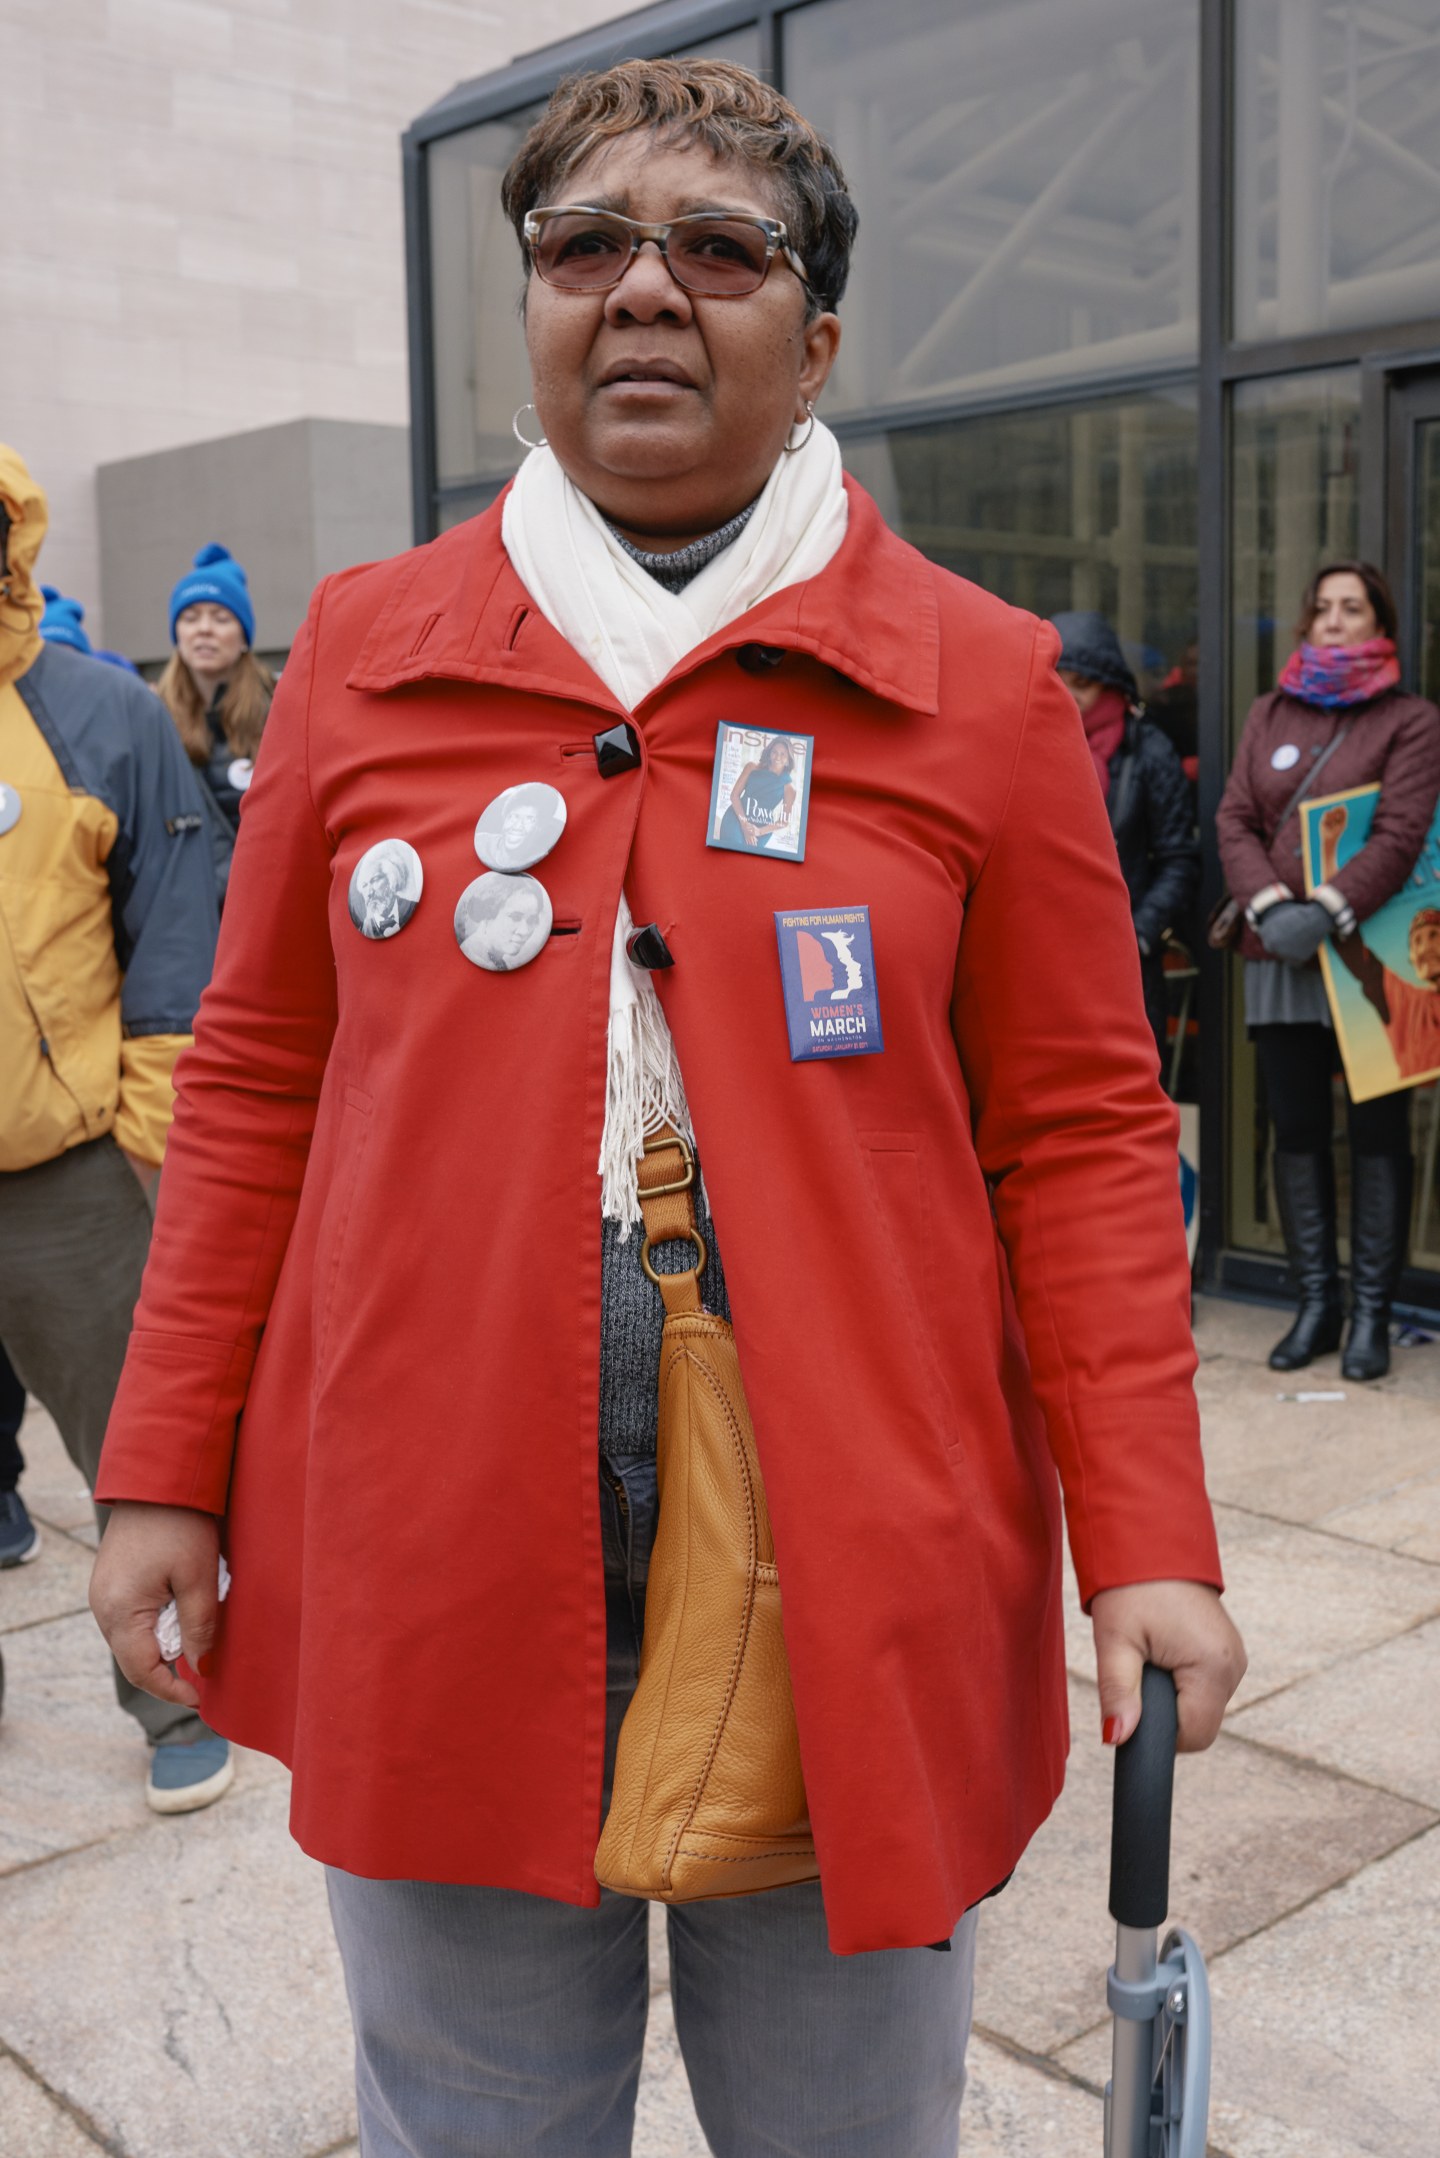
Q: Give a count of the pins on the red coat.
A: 5